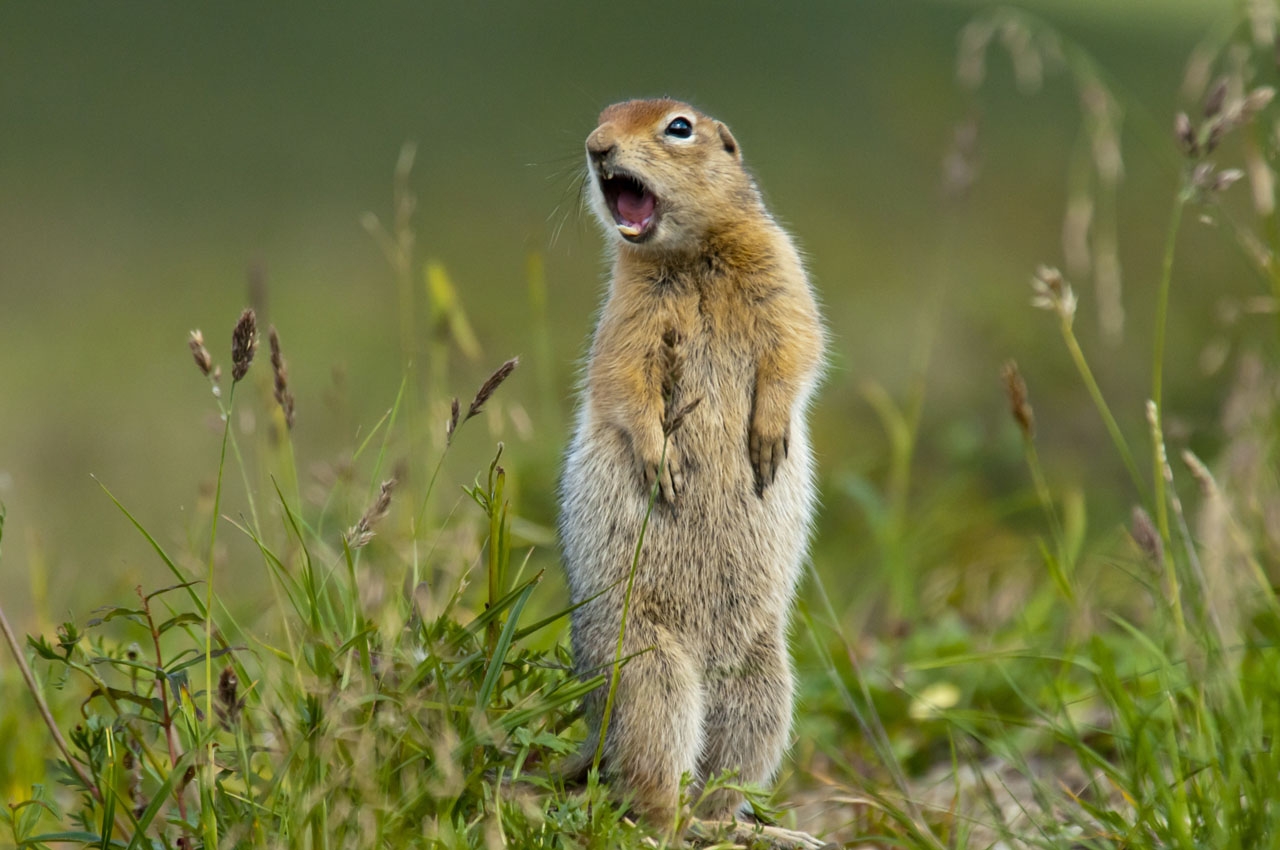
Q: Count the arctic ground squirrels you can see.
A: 1